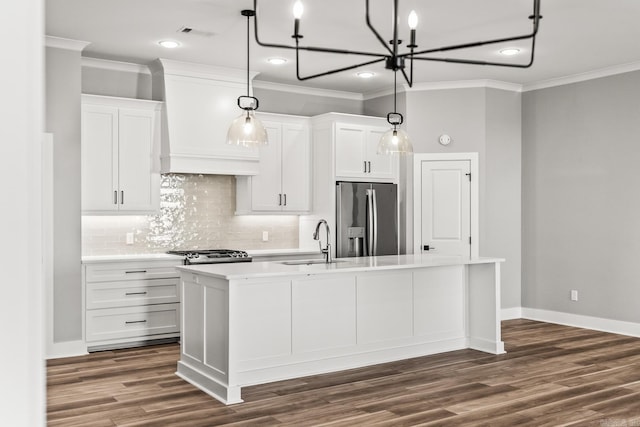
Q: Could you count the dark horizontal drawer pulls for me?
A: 3